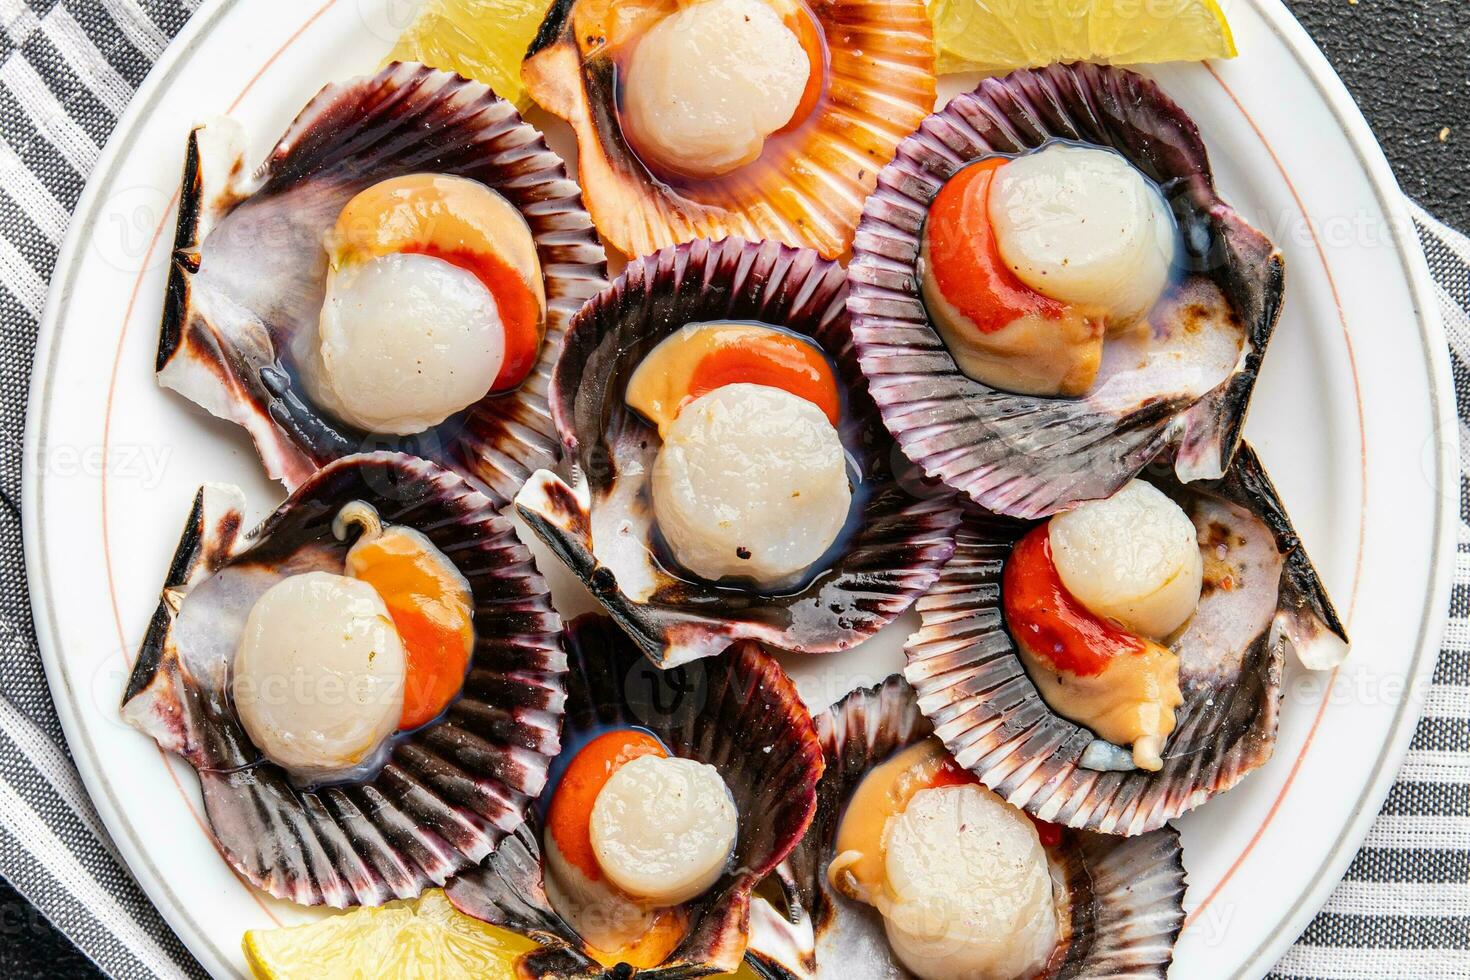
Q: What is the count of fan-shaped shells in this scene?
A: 8